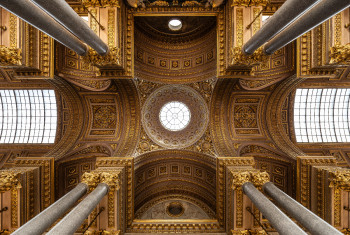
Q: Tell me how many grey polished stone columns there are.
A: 8